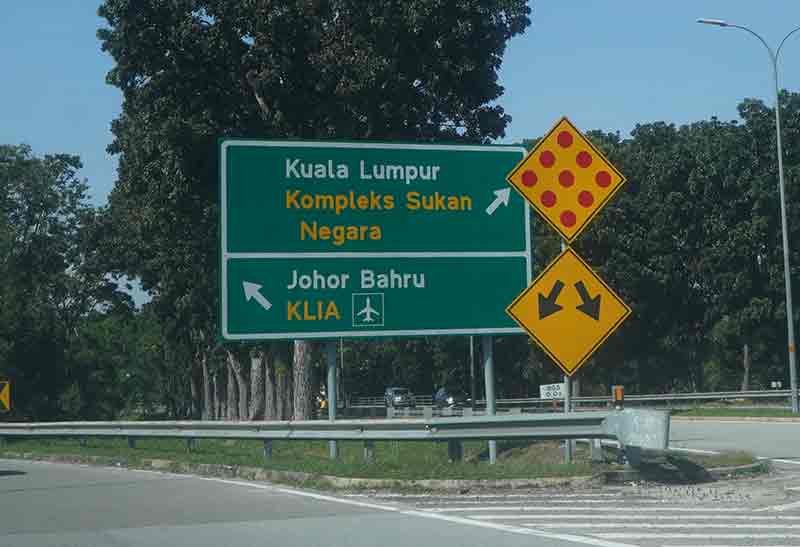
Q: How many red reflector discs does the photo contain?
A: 9